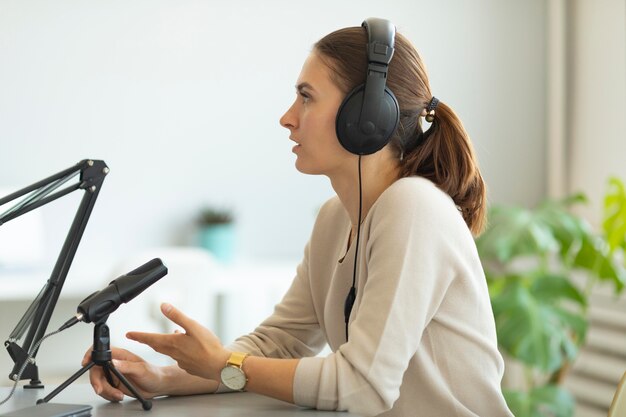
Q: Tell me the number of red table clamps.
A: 0